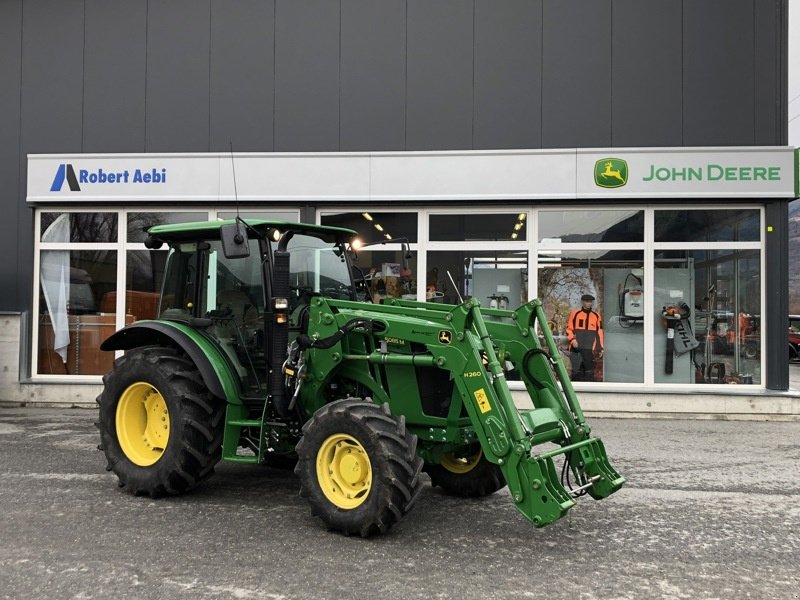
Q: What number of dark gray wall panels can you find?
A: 13